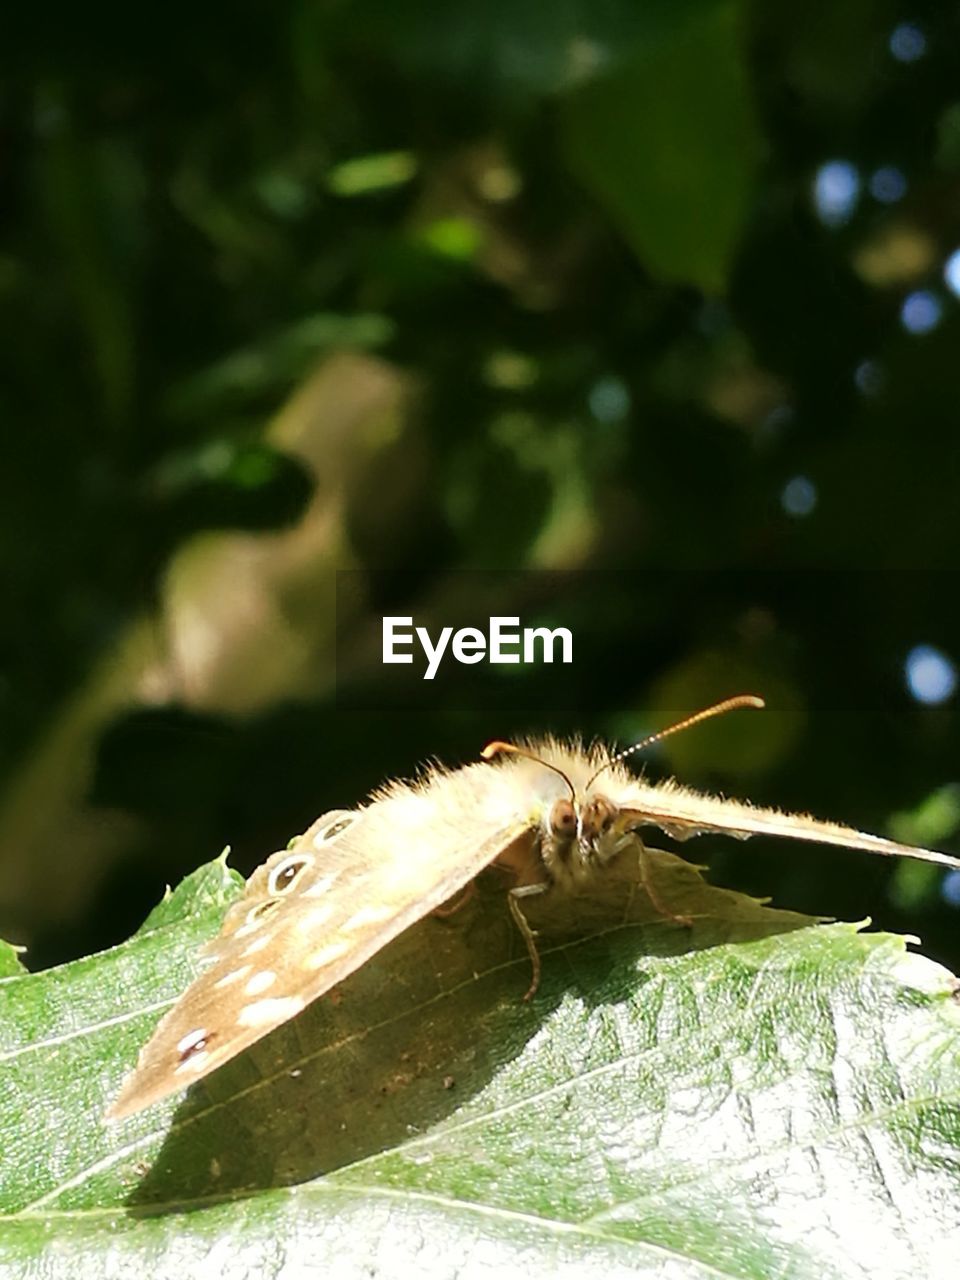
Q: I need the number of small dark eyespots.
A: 4